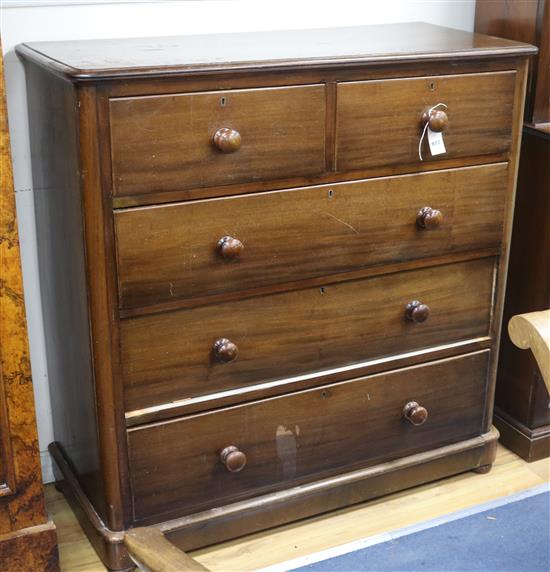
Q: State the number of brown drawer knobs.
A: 8